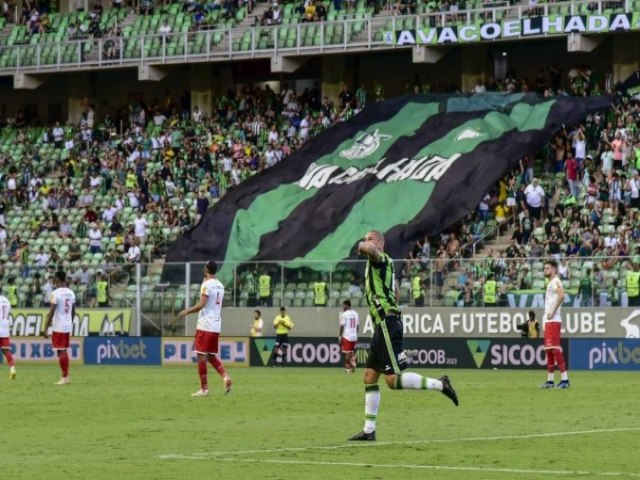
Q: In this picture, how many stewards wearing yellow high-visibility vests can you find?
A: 7